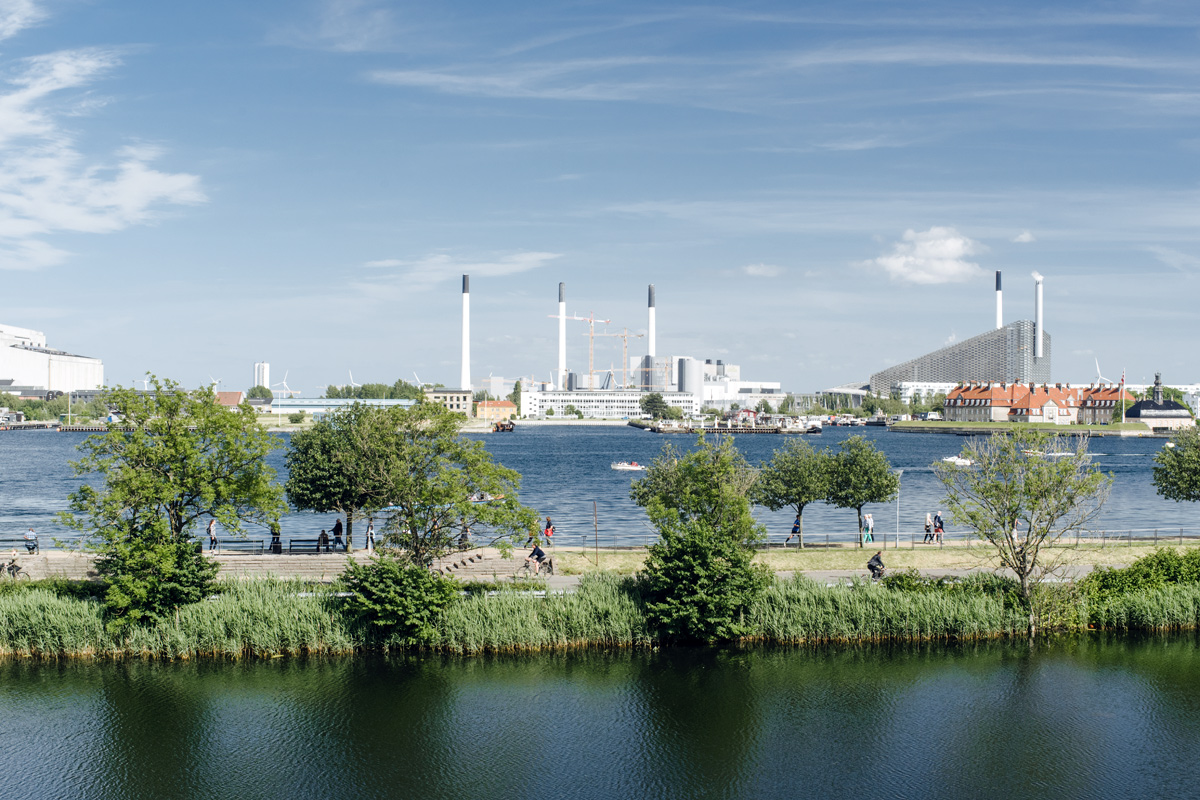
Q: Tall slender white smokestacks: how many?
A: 5